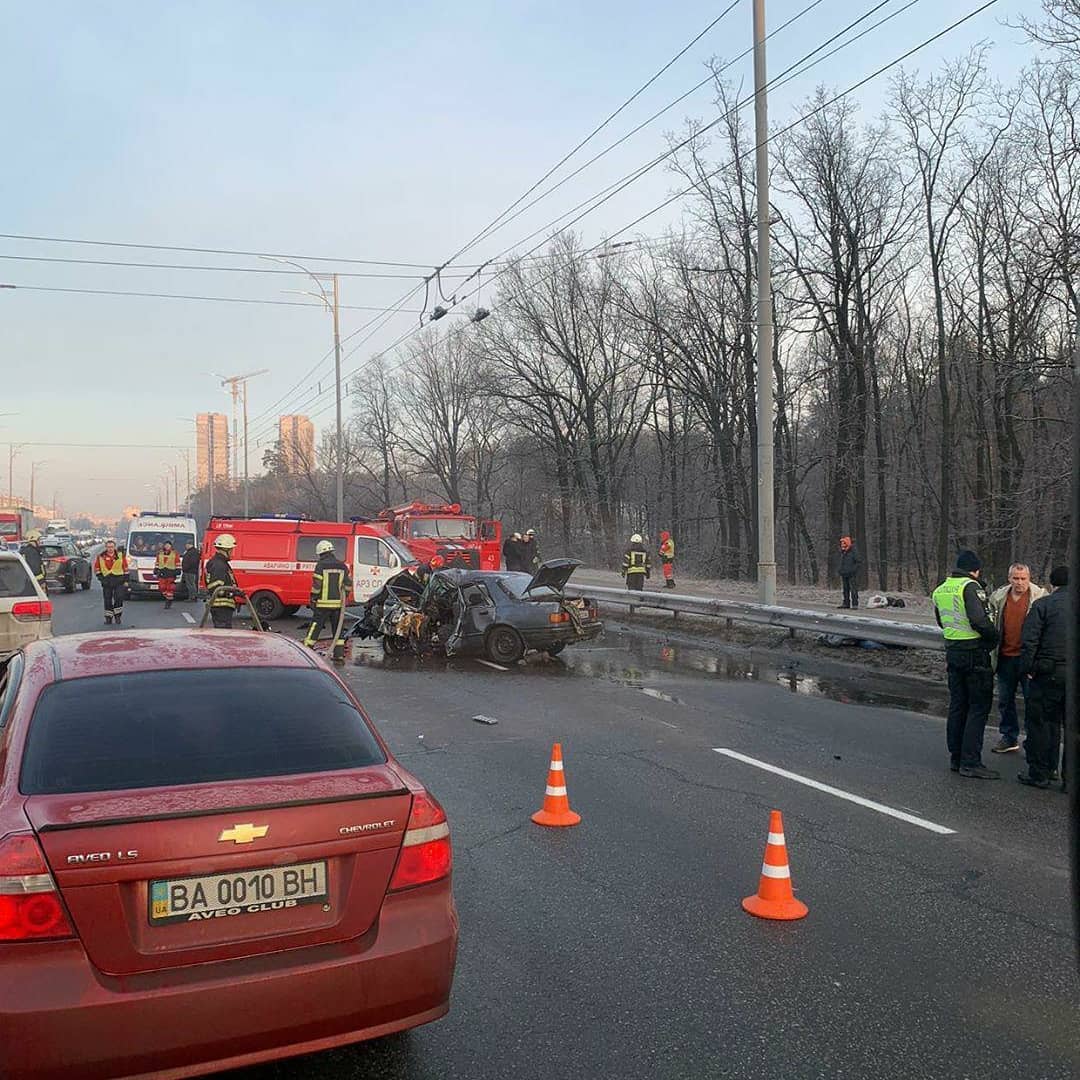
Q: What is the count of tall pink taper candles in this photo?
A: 0